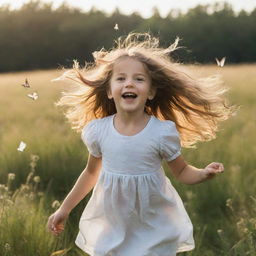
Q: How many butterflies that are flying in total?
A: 5